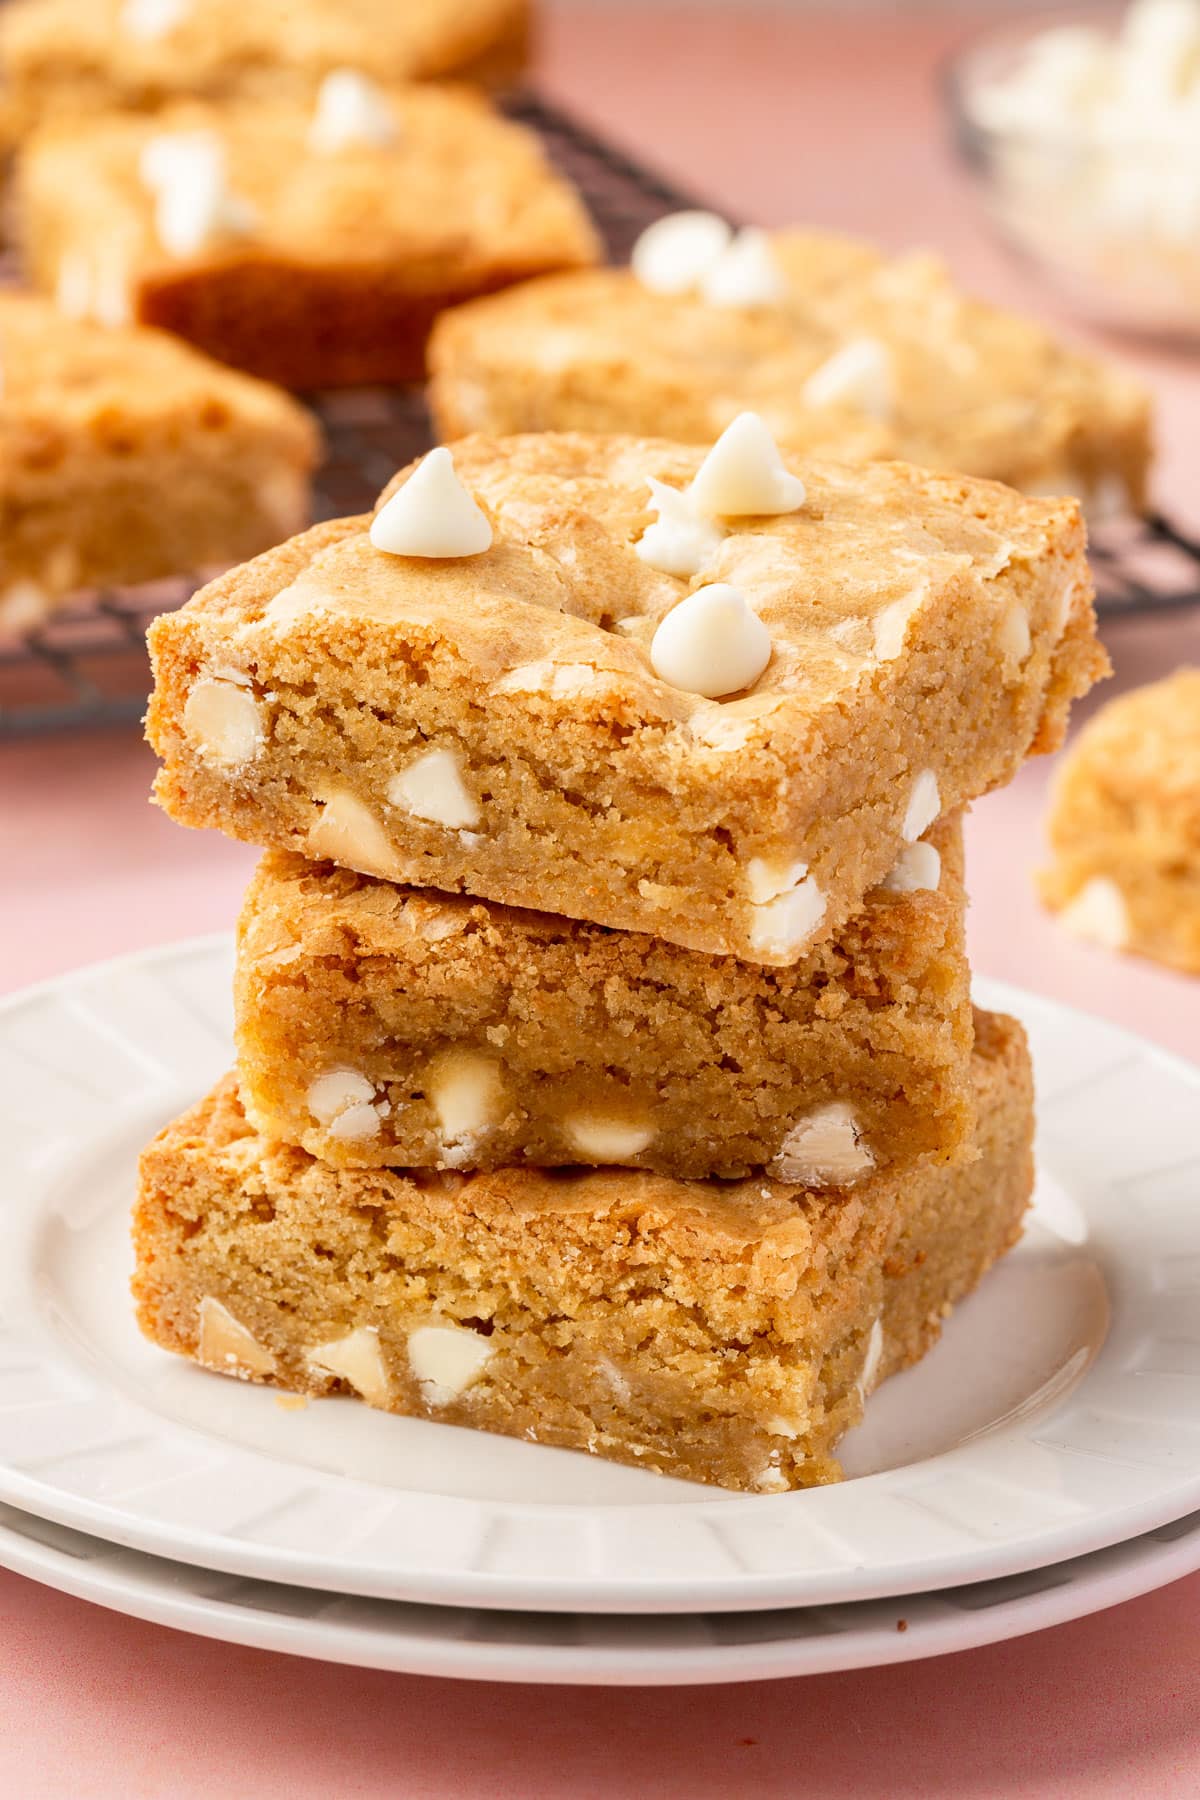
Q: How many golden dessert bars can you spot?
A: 8